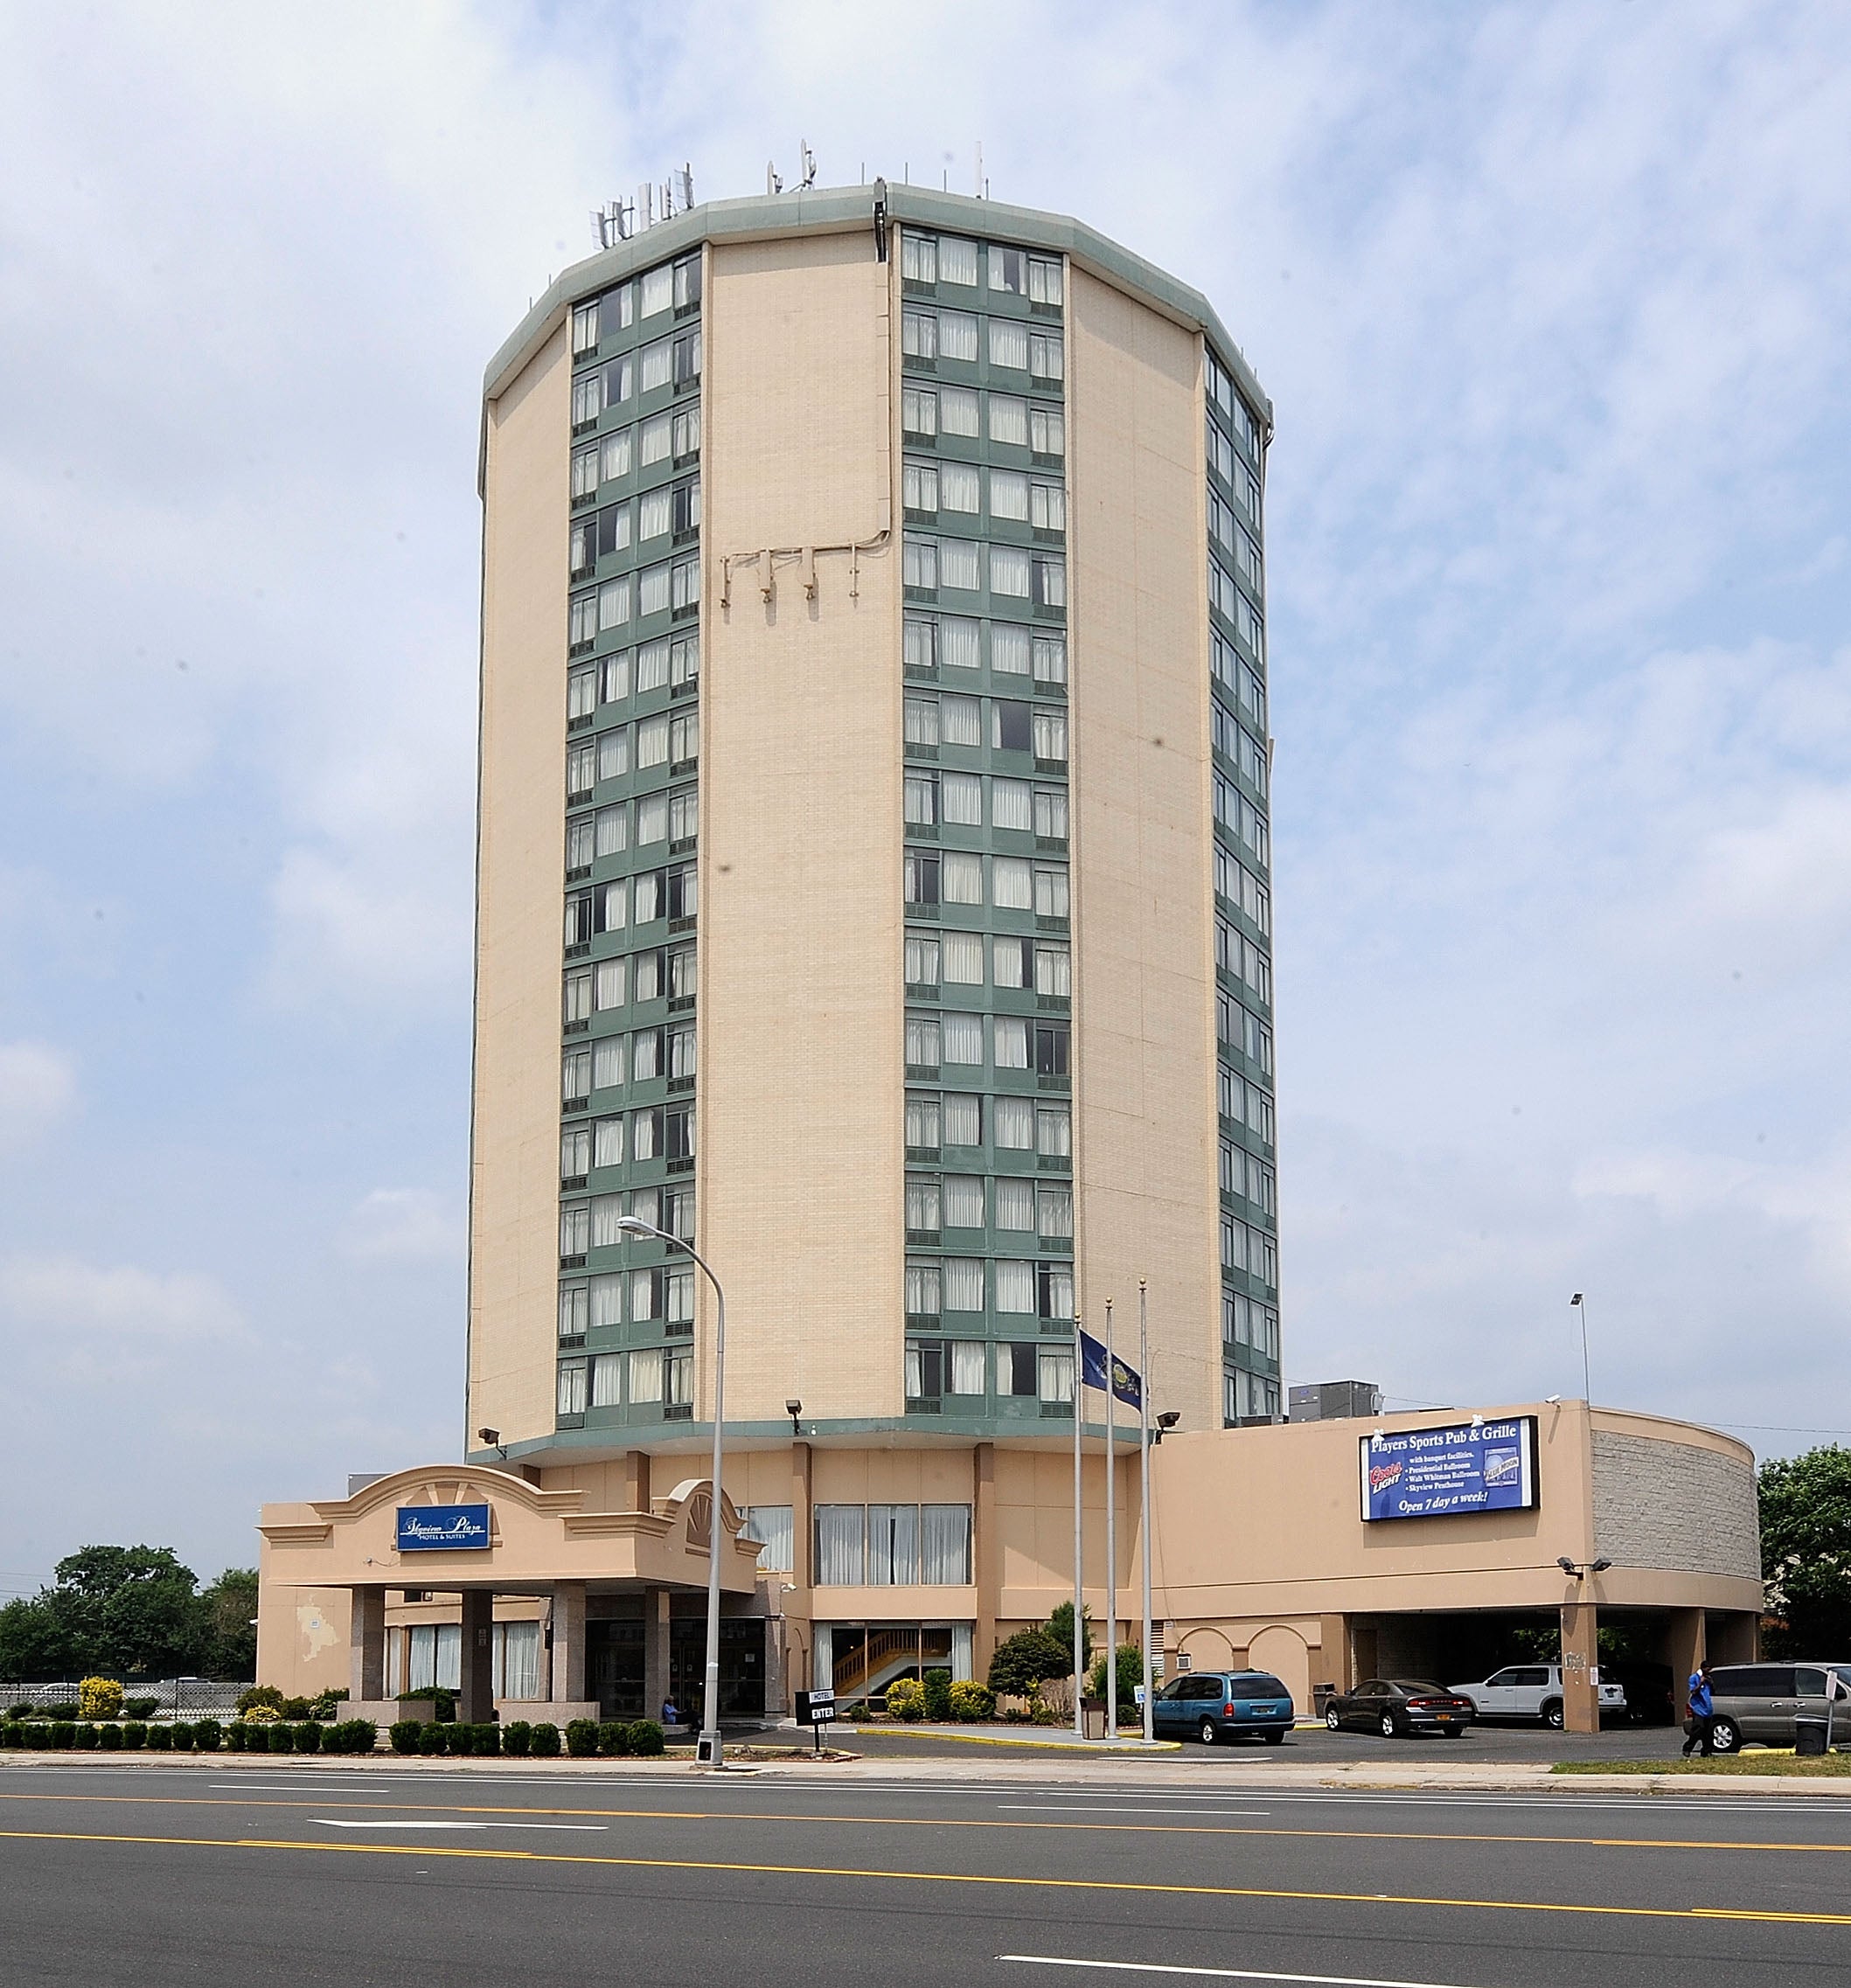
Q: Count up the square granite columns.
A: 4